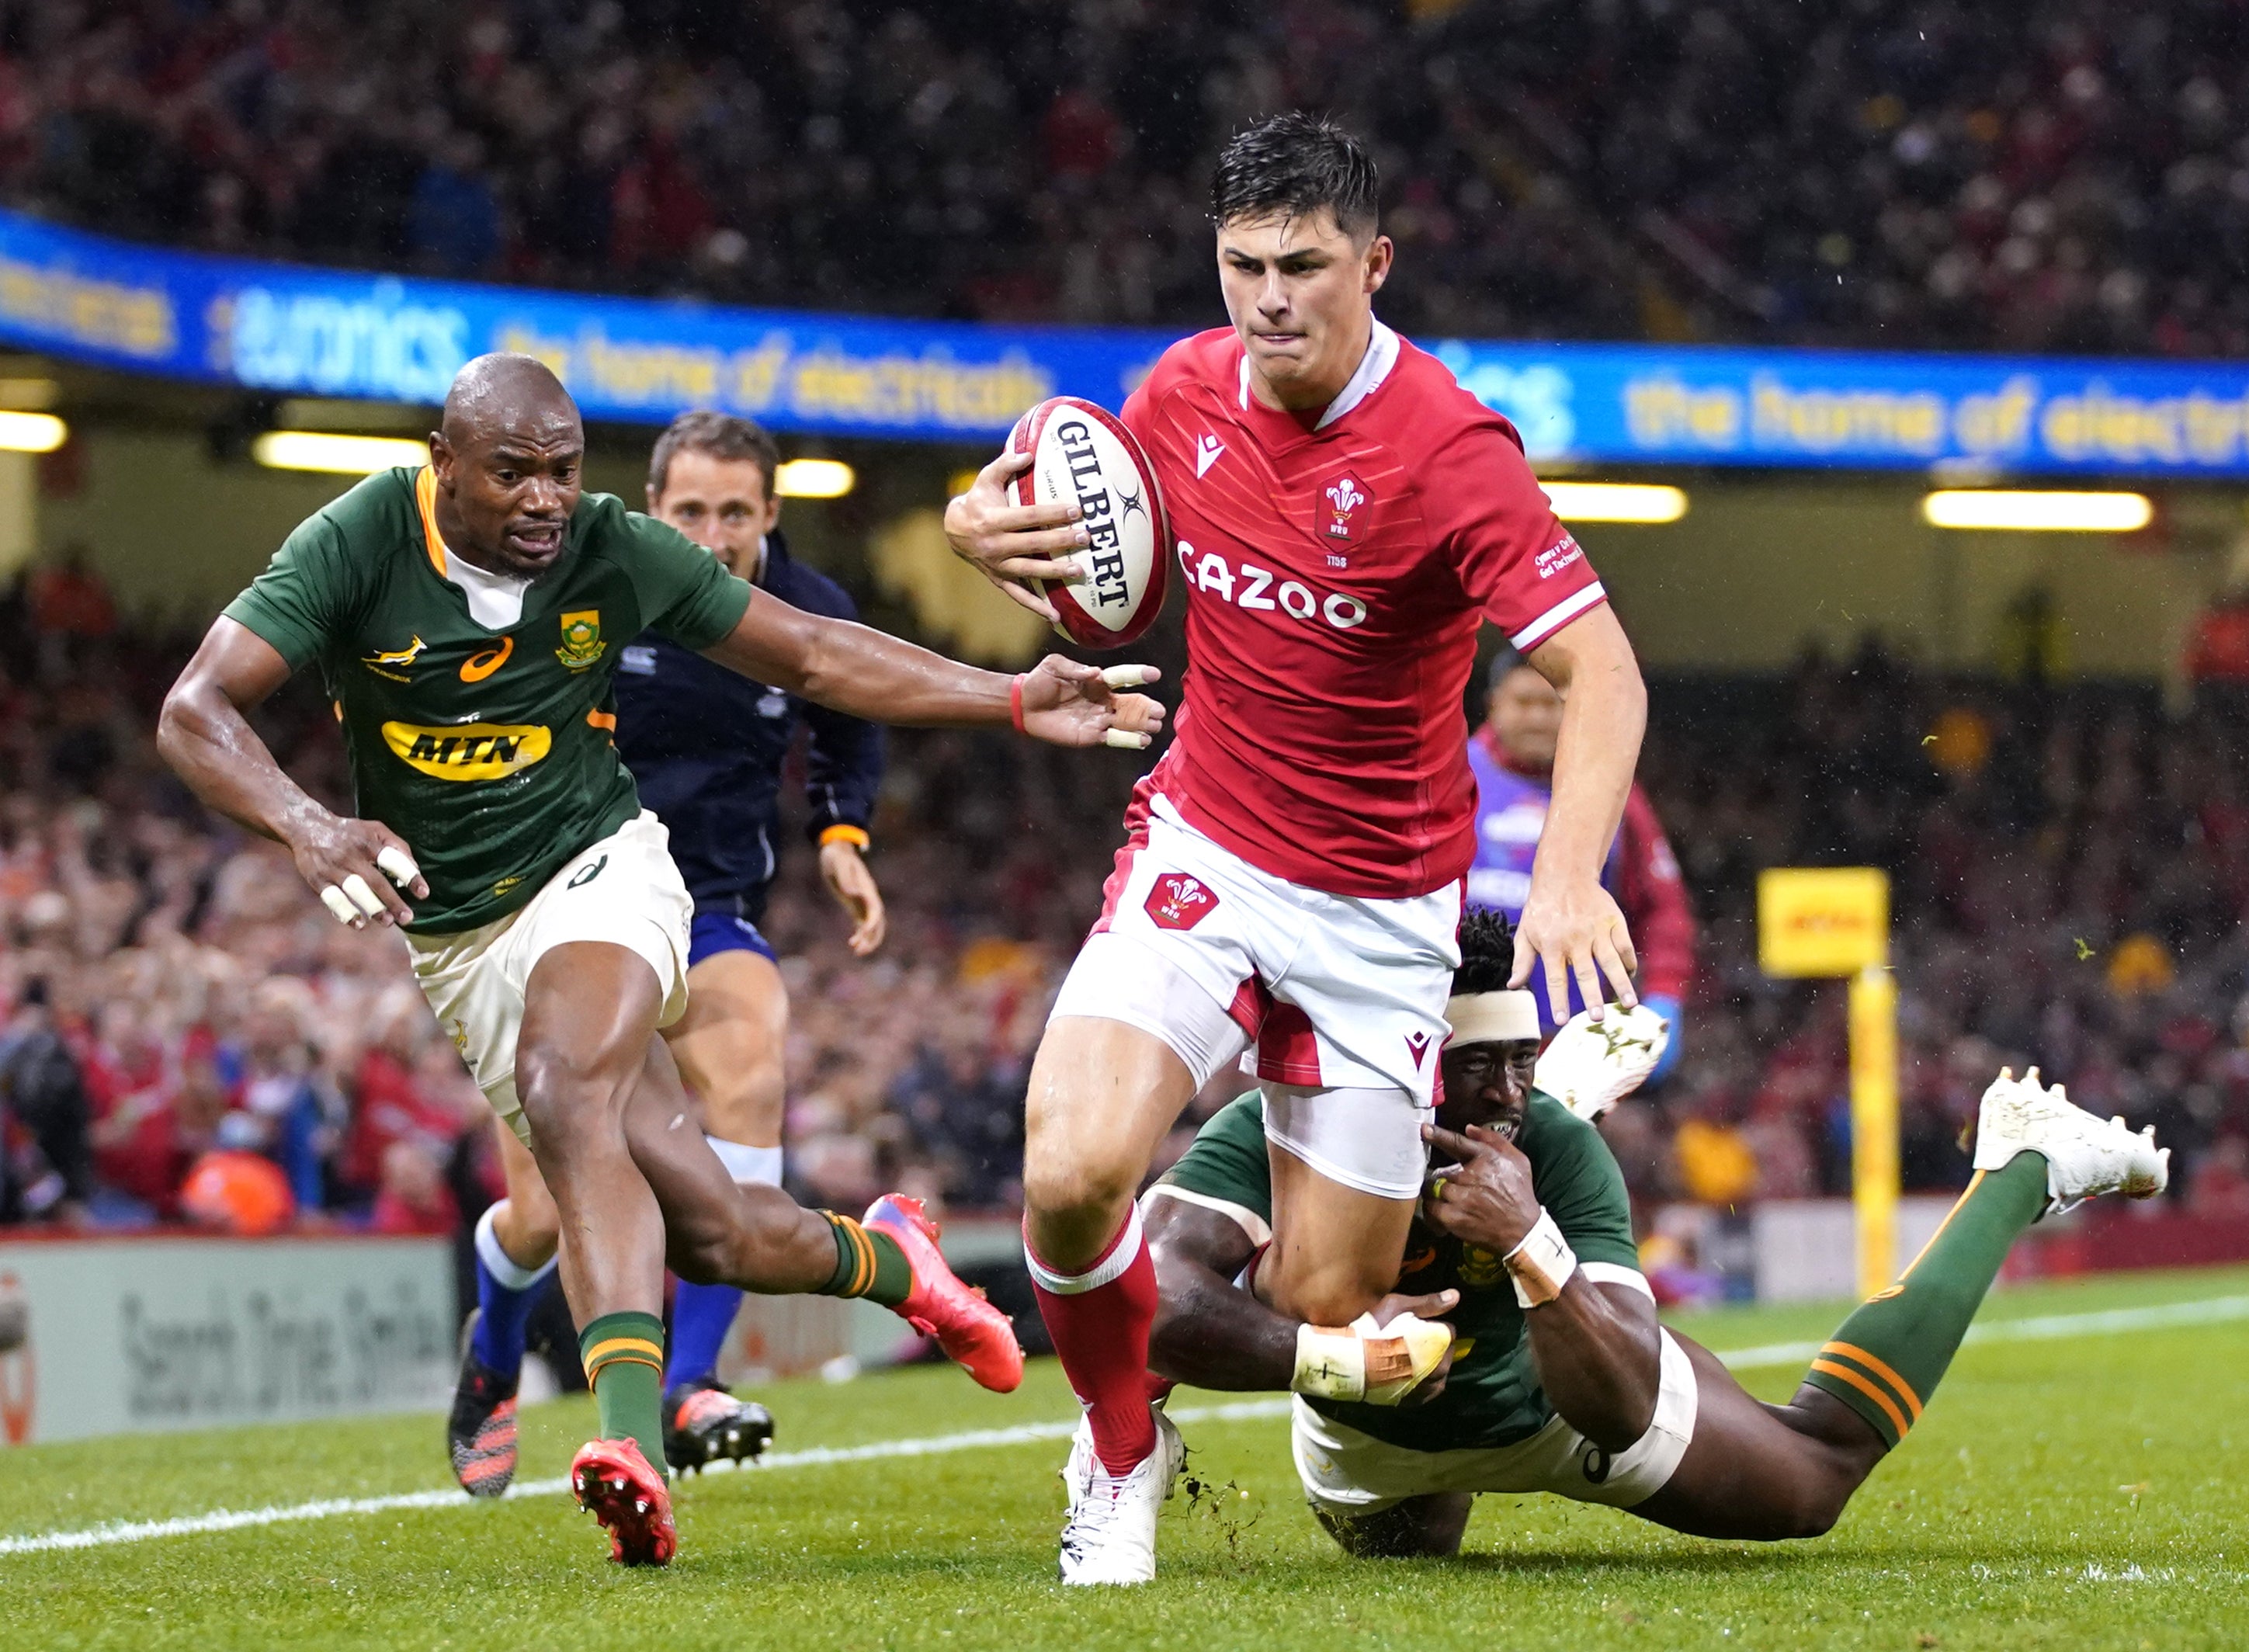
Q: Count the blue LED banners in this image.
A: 1